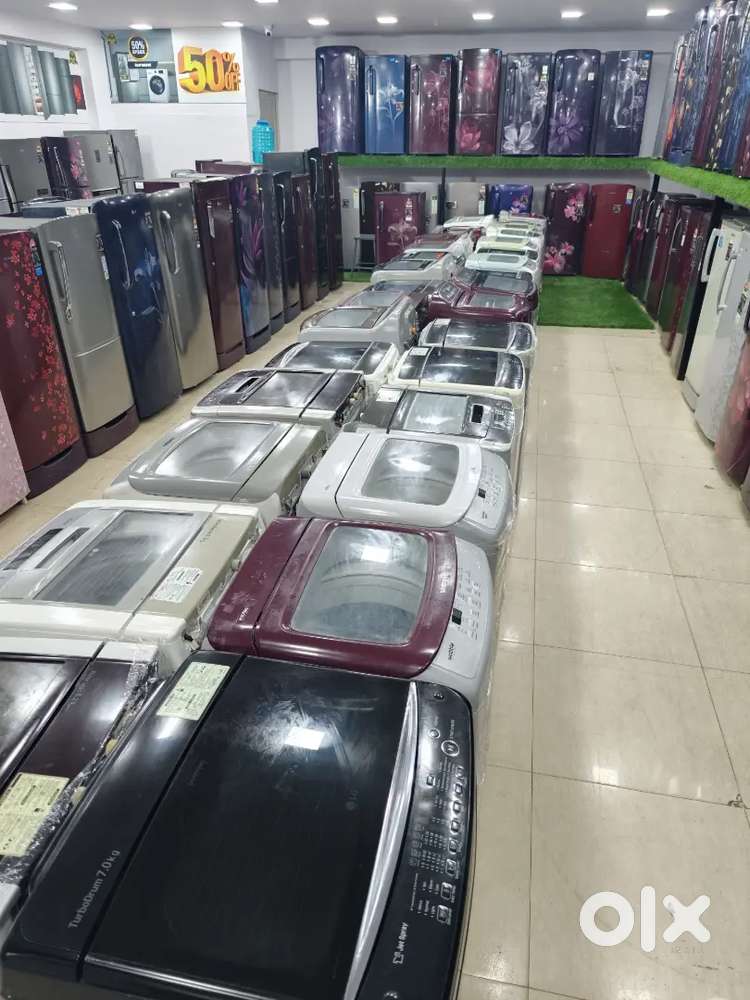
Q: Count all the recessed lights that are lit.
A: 9